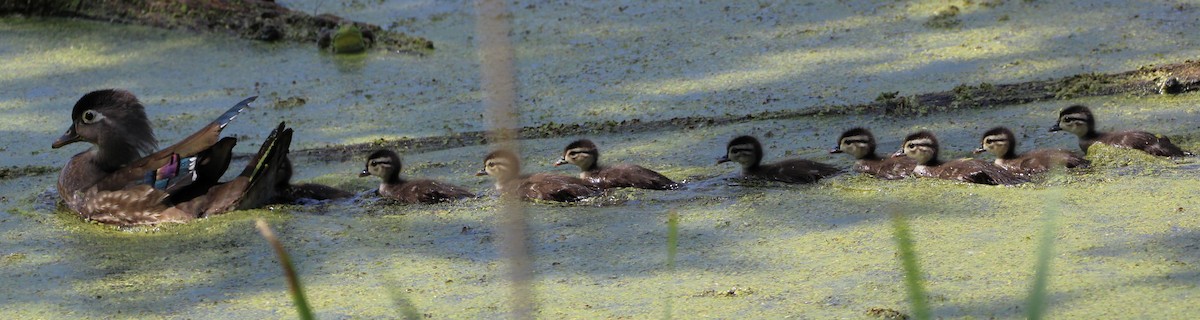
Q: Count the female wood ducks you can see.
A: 1